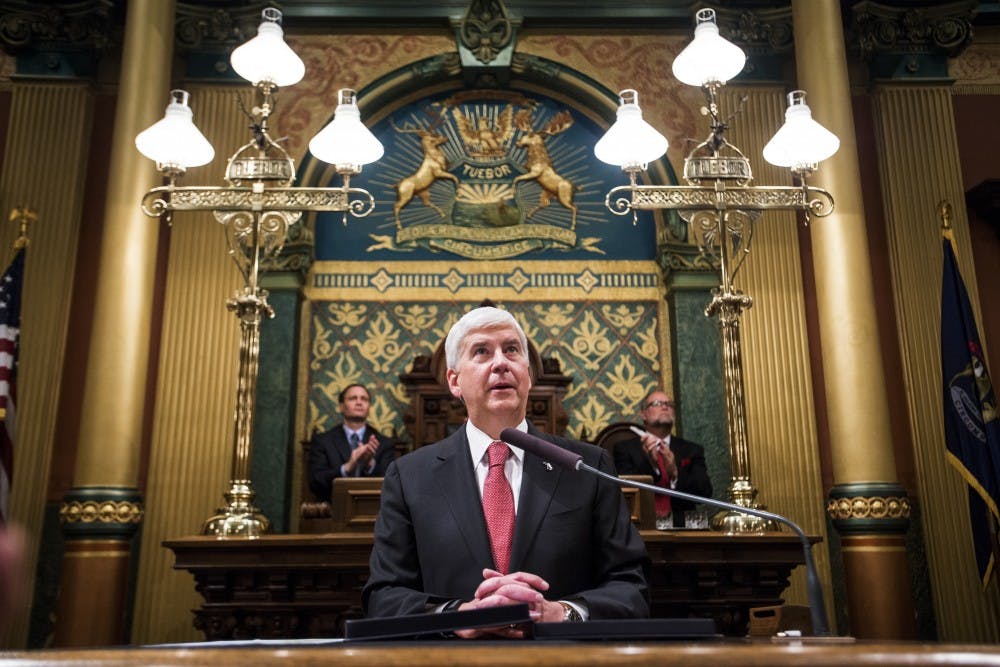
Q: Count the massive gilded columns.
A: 2